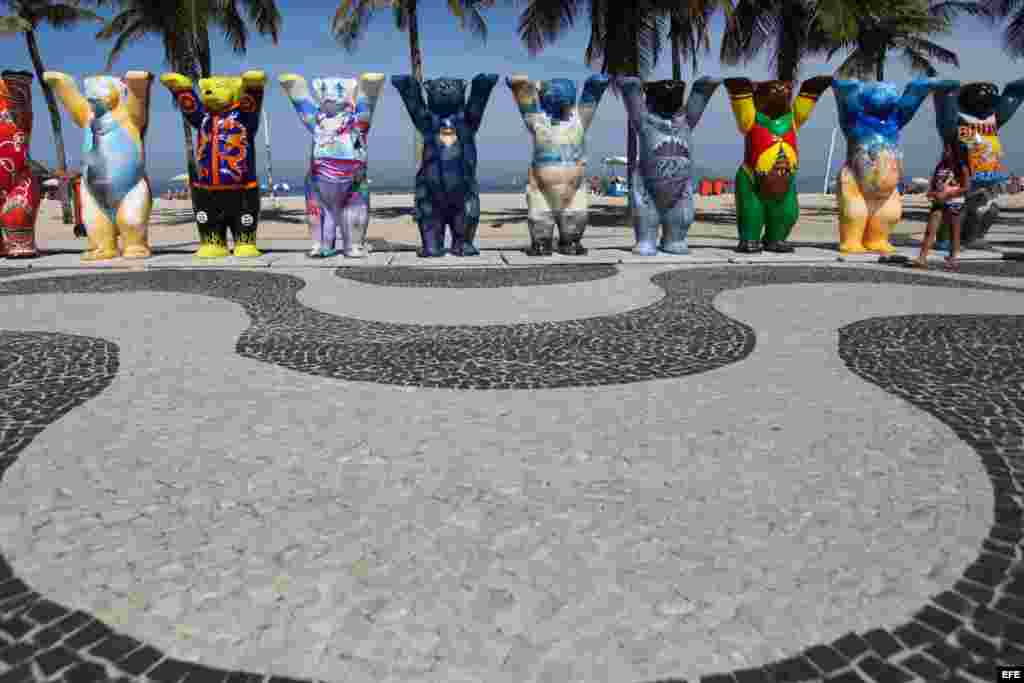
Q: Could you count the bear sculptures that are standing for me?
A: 10